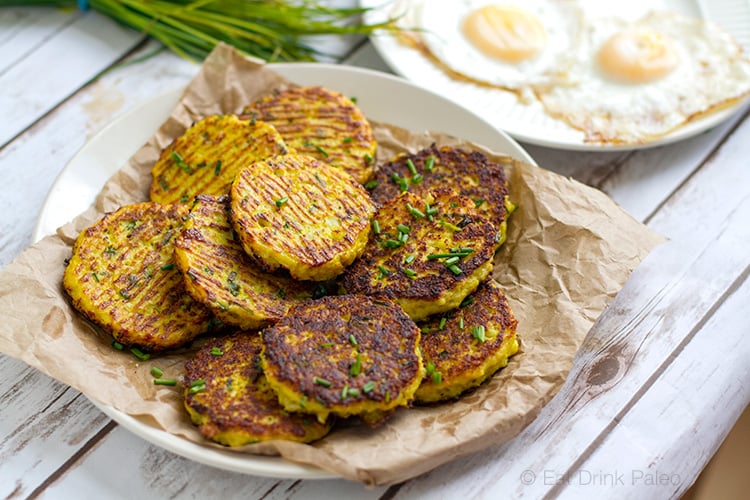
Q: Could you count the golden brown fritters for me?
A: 10